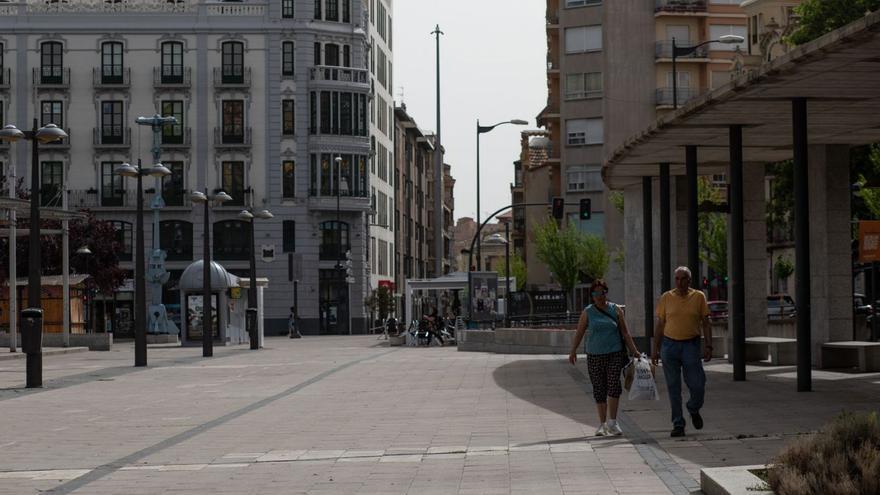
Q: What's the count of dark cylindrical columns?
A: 5